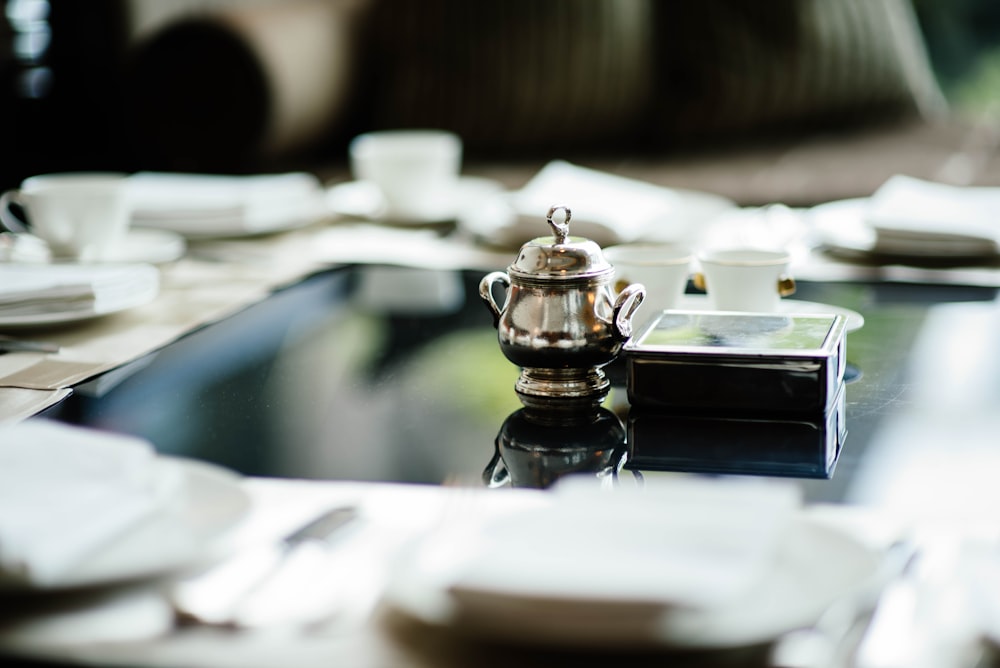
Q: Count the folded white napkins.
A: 6